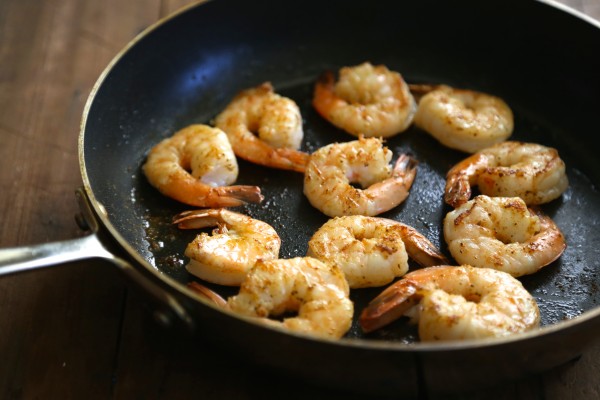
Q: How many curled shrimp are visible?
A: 11